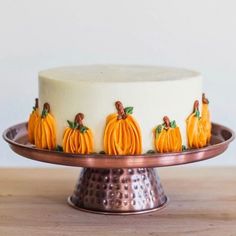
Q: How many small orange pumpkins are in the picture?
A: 7